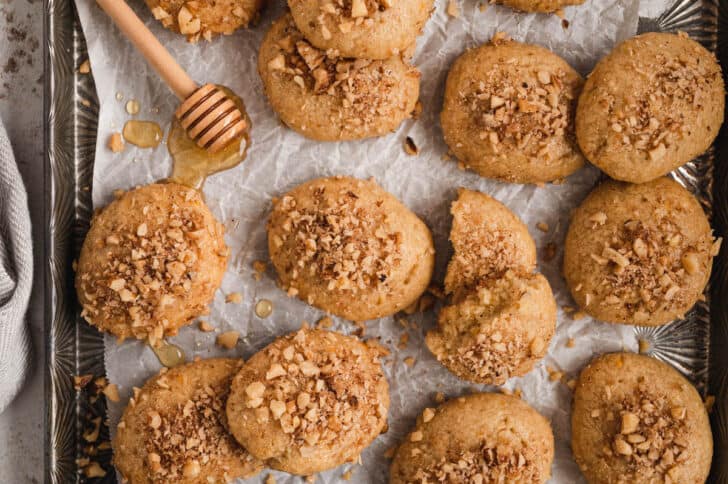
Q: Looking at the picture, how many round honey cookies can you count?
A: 14